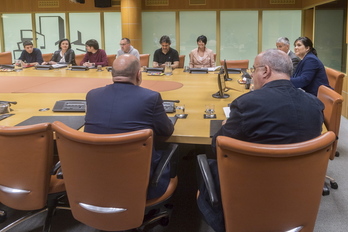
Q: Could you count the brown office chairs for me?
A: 13